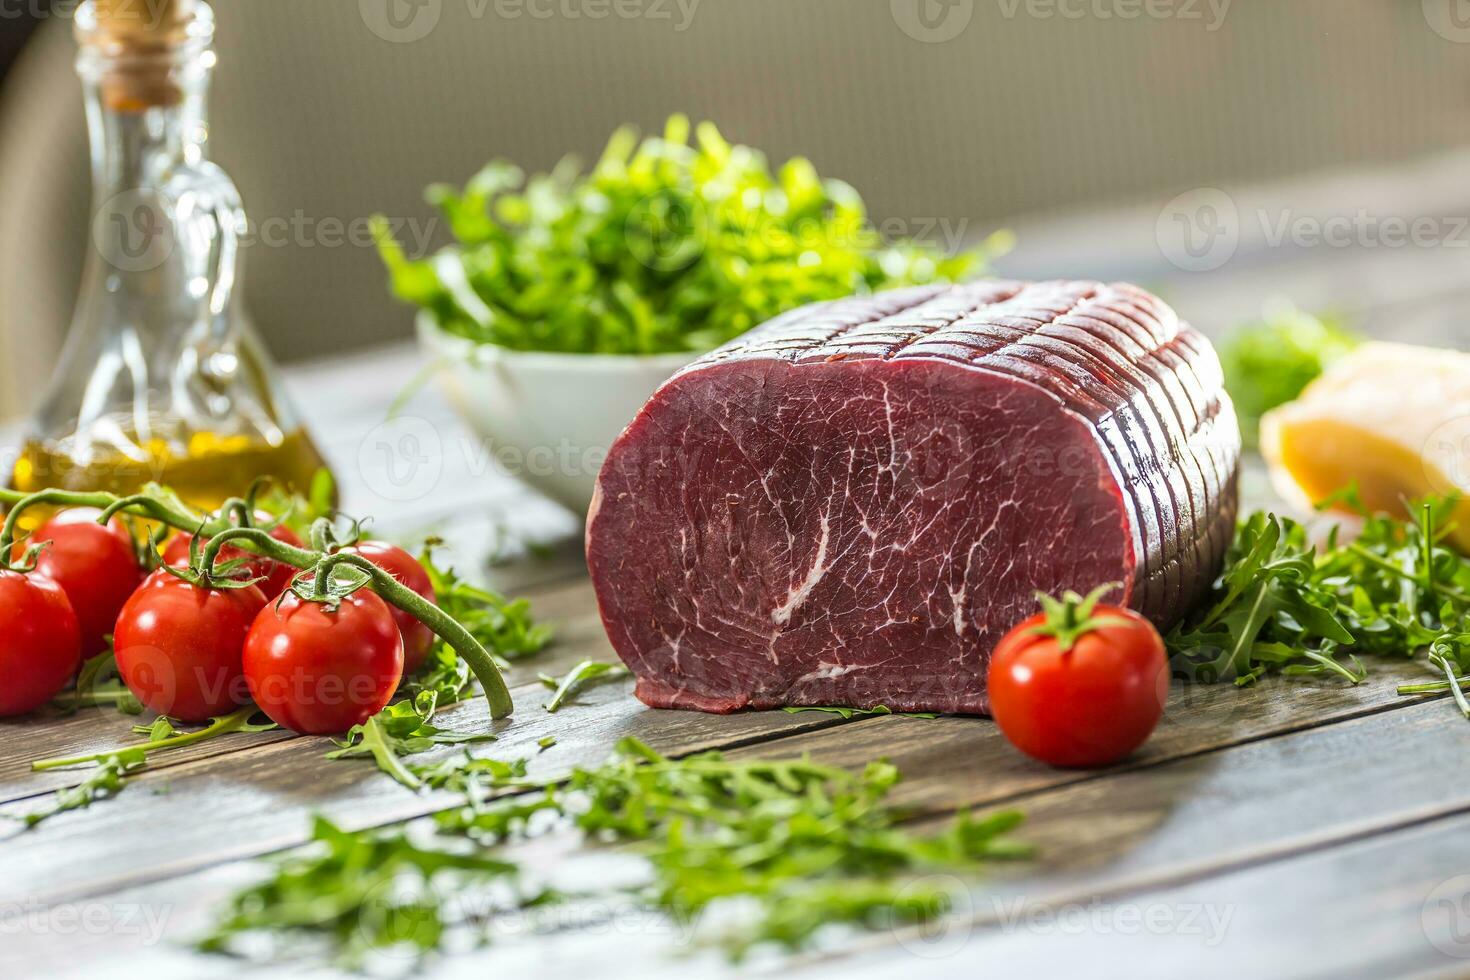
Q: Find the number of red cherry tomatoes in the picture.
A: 7